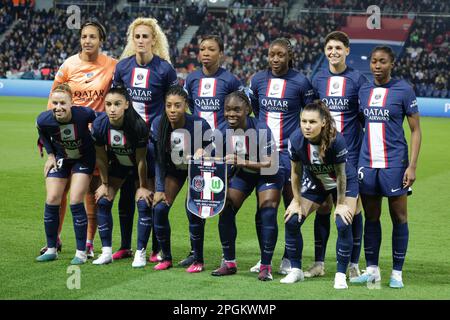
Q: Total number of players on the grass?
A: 11